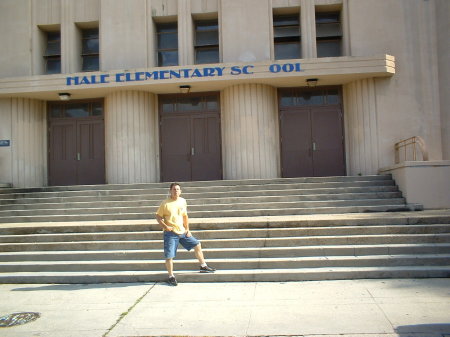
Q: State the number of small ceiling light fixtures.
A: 3